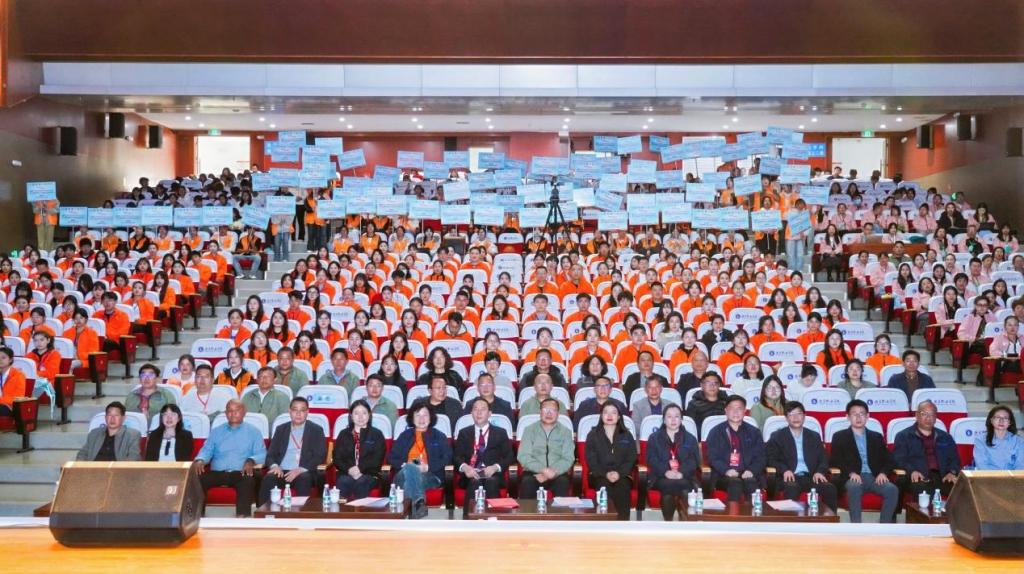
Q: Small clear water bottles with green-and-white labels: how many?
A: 10